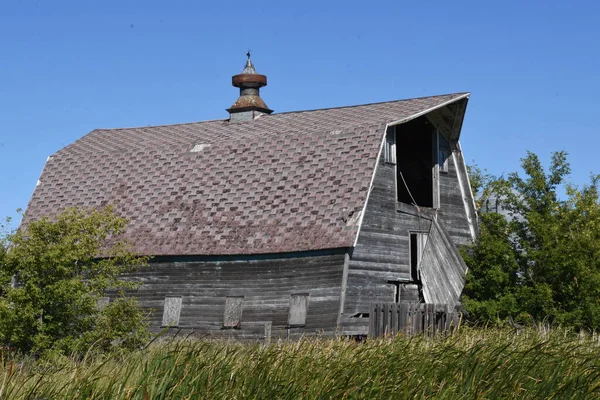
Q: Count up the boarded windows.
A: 3